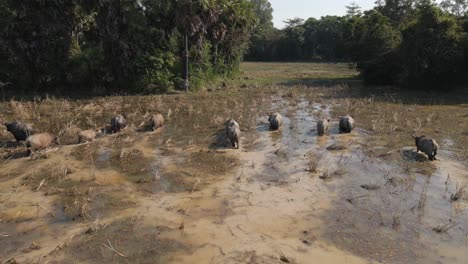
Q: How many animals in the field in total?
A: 10